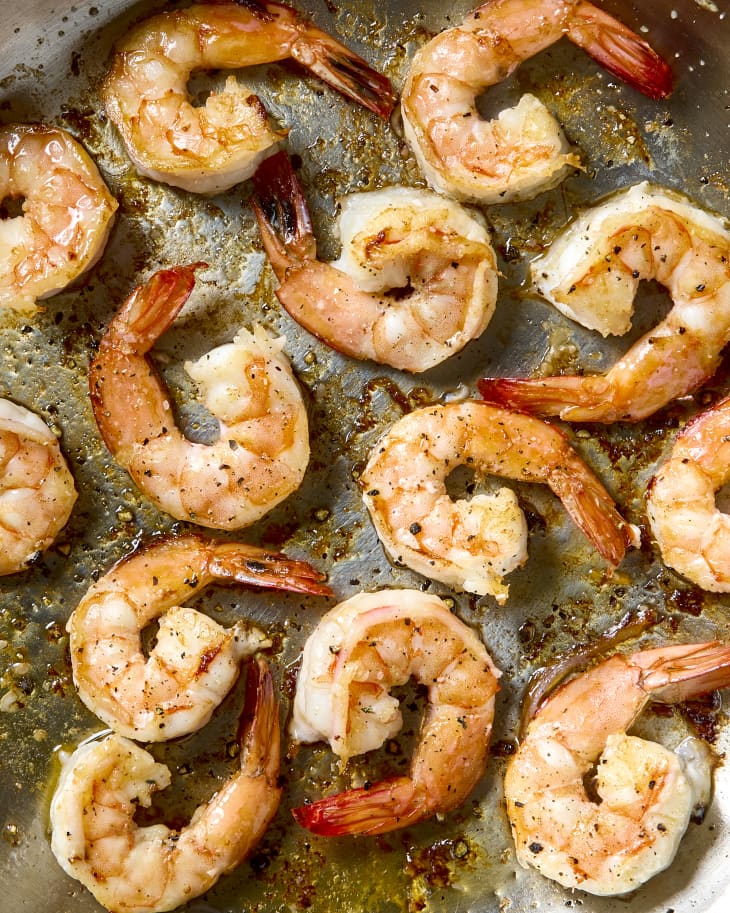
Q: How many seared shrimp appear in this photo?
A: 13